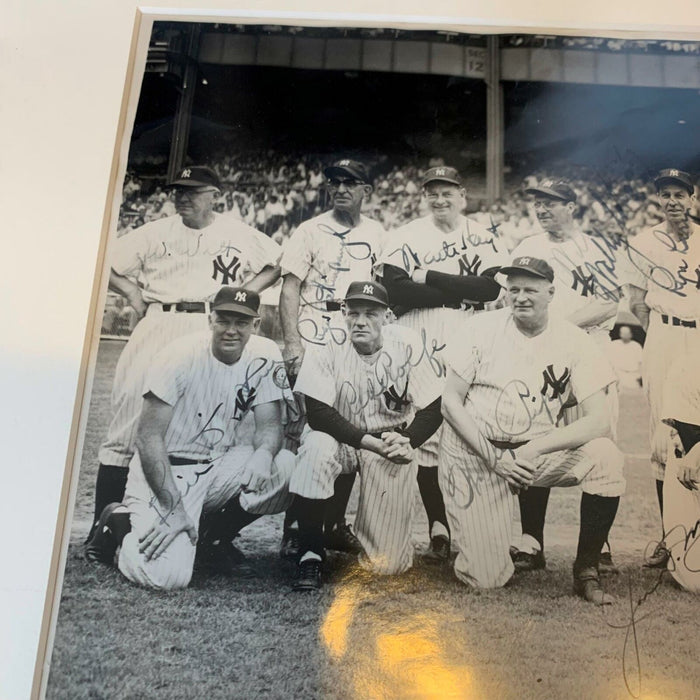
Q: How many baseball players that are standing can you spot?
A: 5